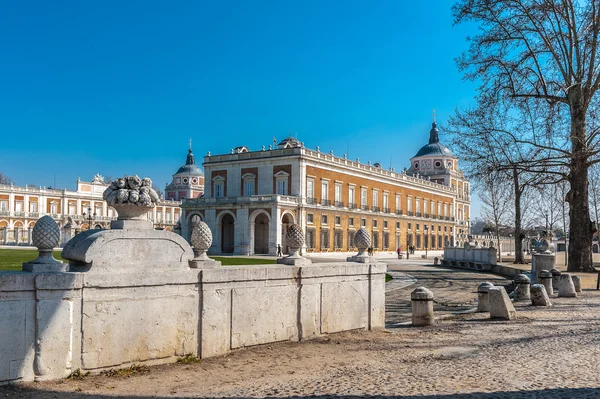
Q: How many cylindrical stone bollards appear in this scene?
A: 5